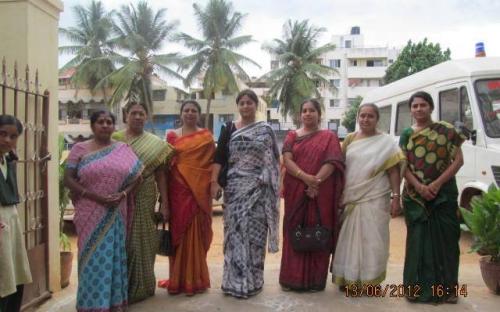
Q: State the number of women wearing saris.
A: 7